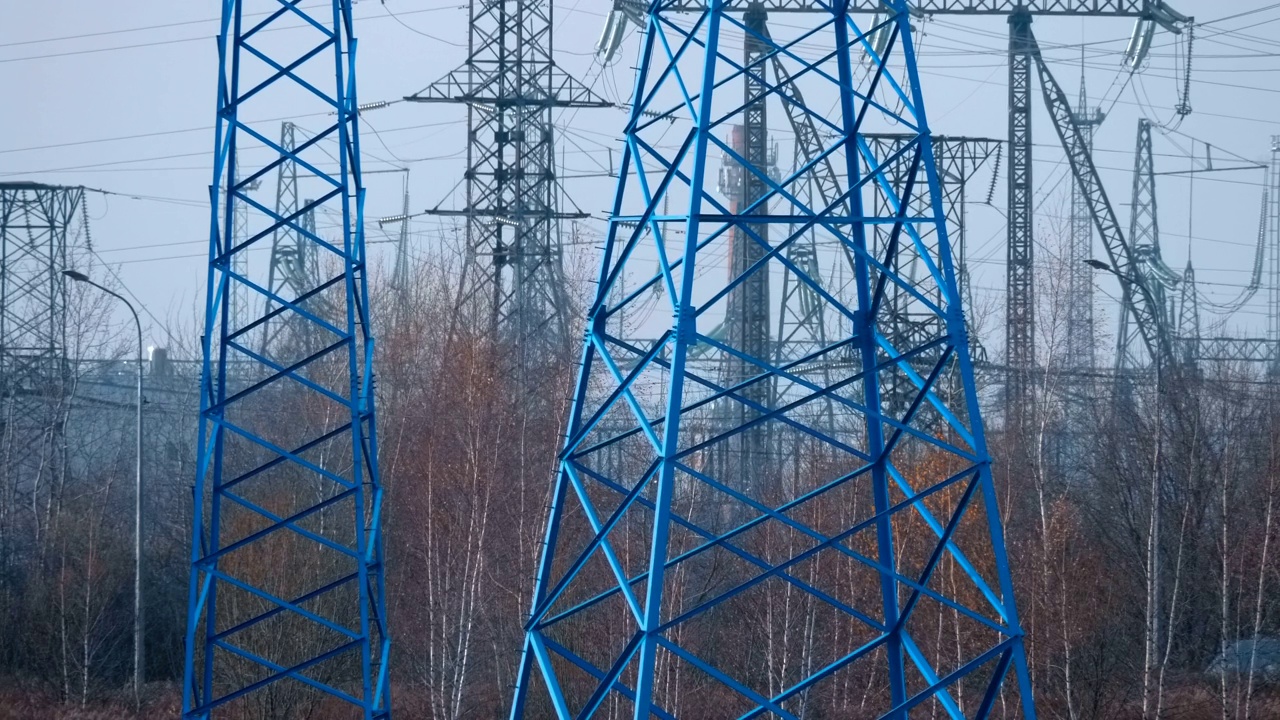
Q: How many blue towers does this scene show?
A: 2